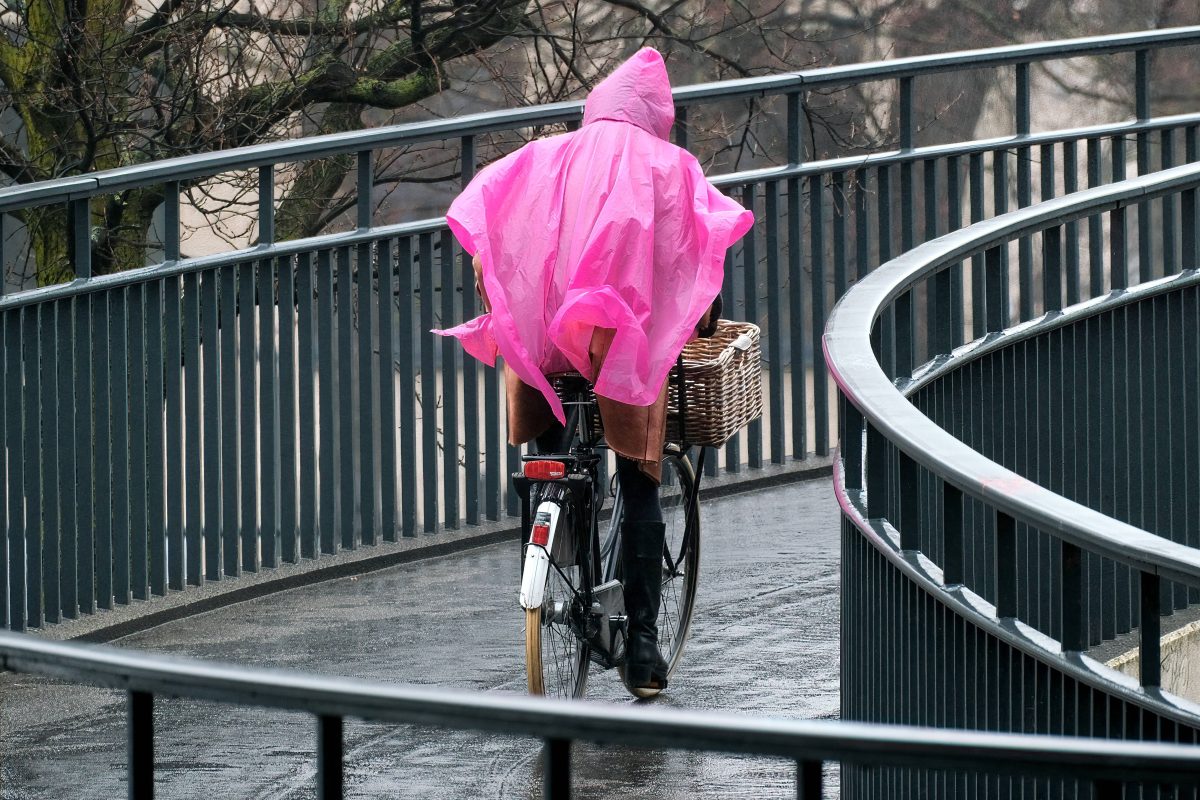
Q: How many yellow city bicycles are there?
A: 0